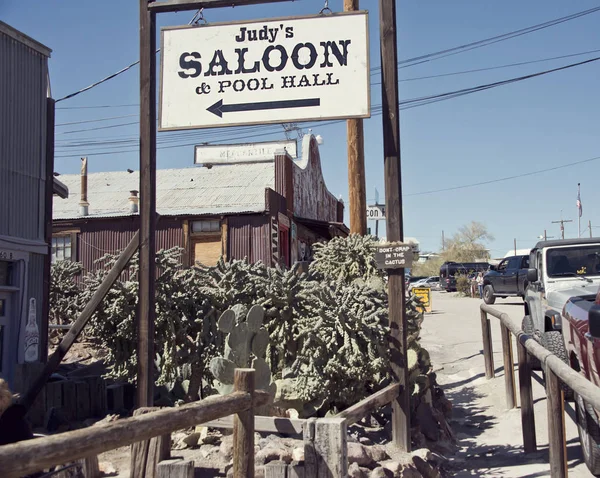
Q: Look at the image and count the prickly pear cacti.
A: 1